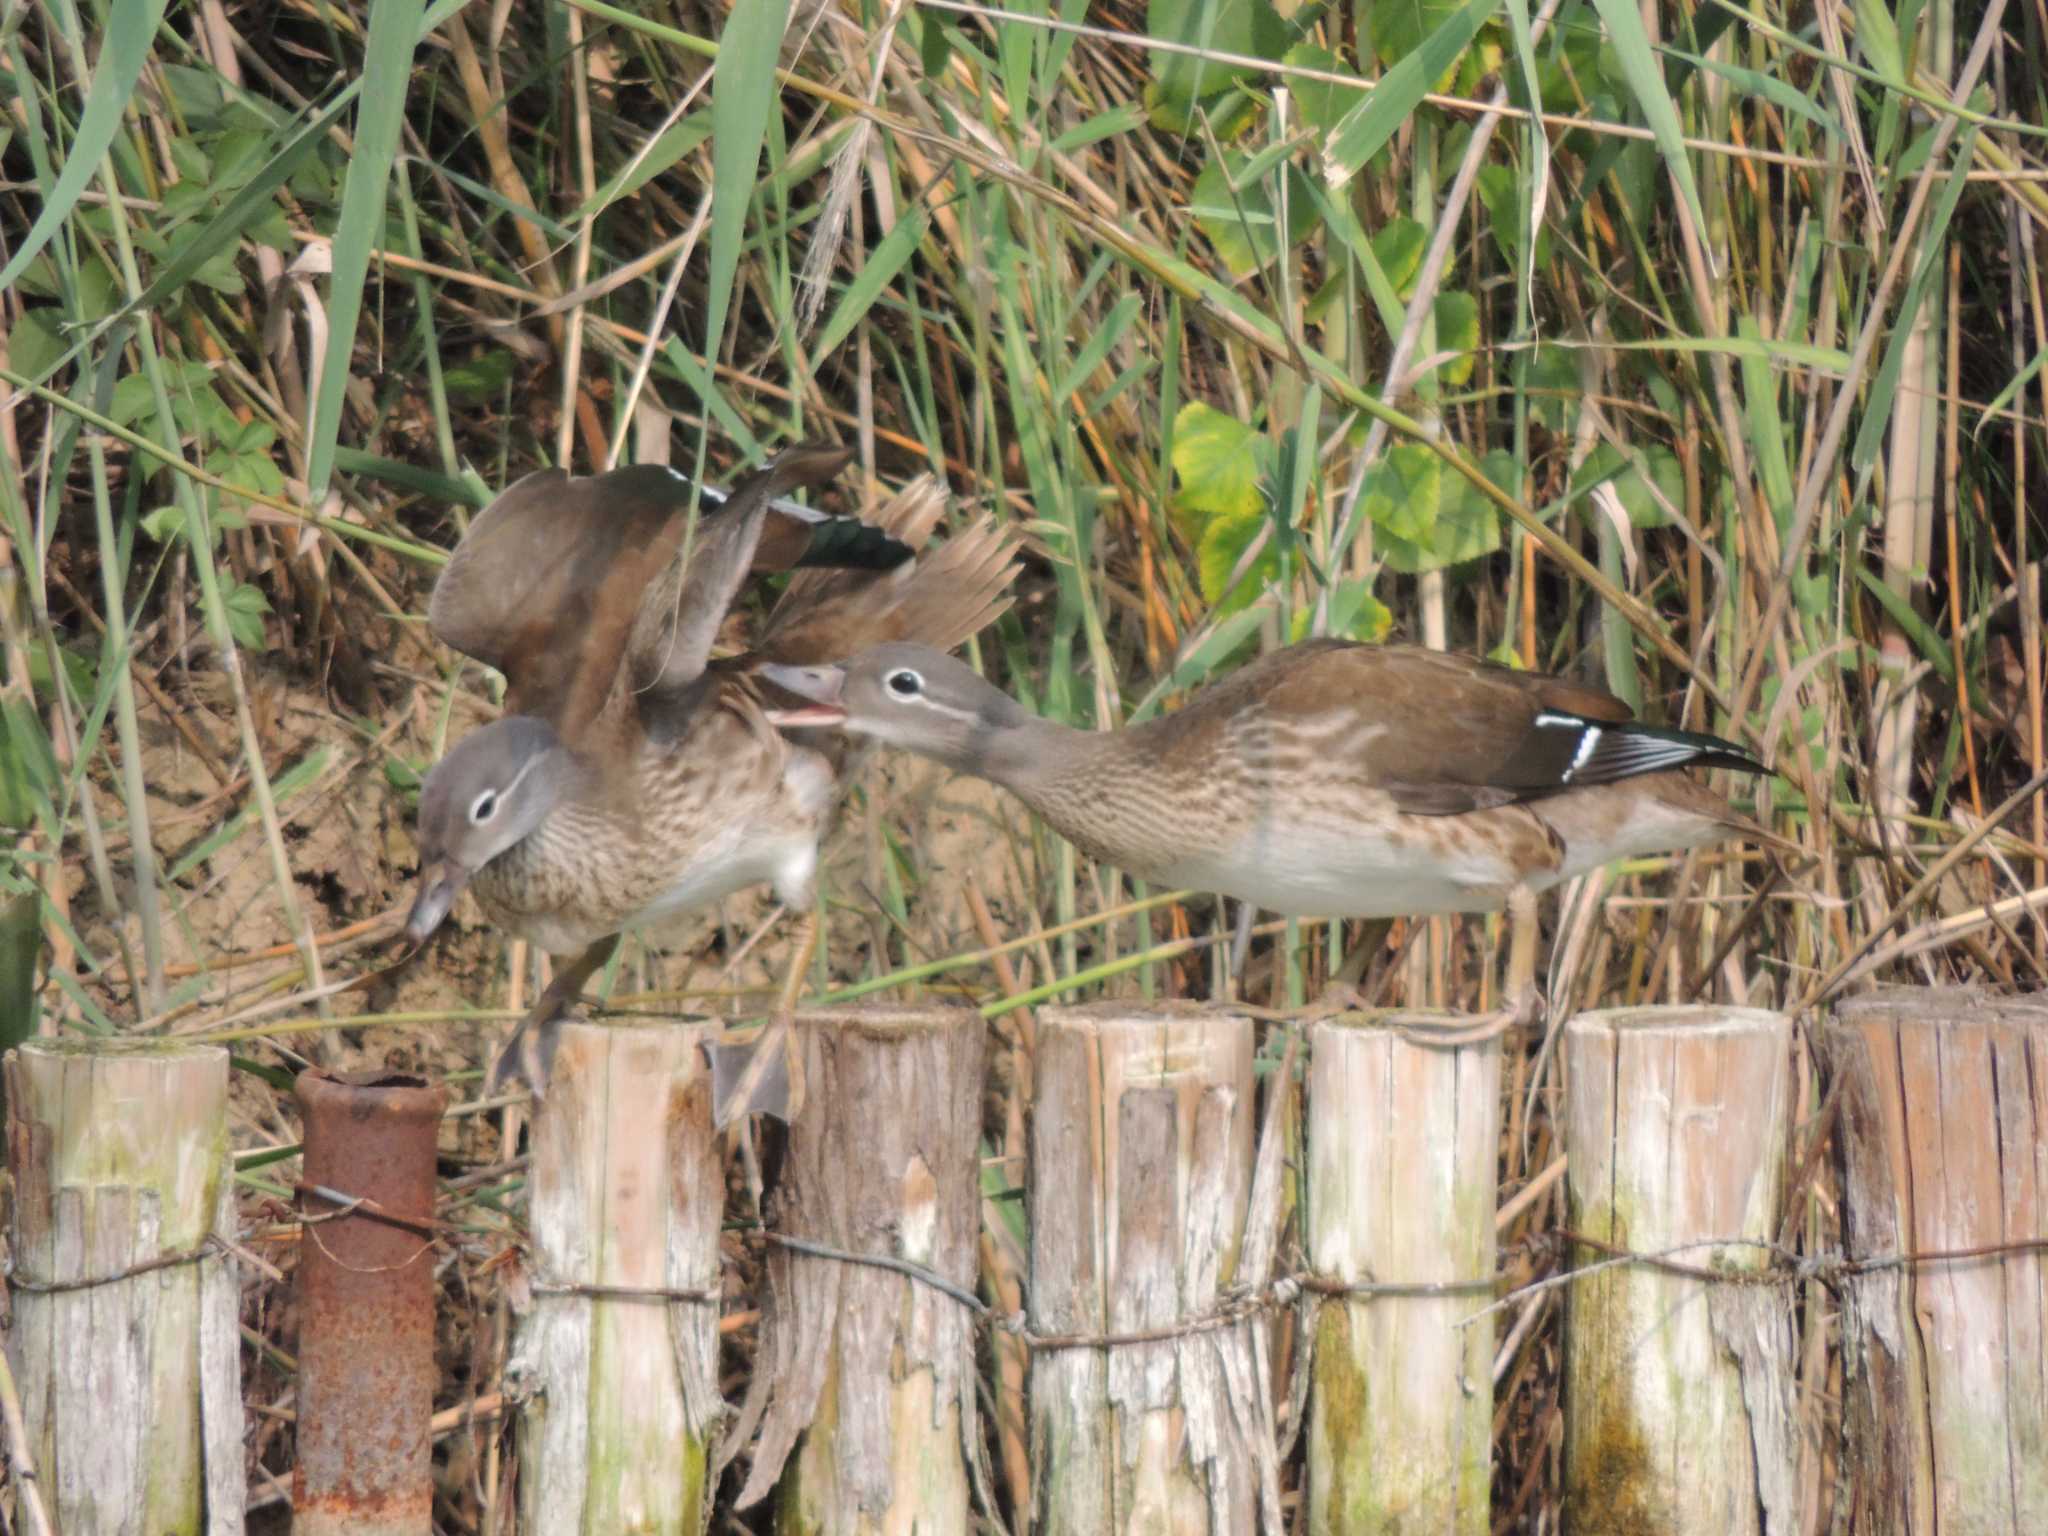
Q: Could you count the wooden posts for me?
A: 7